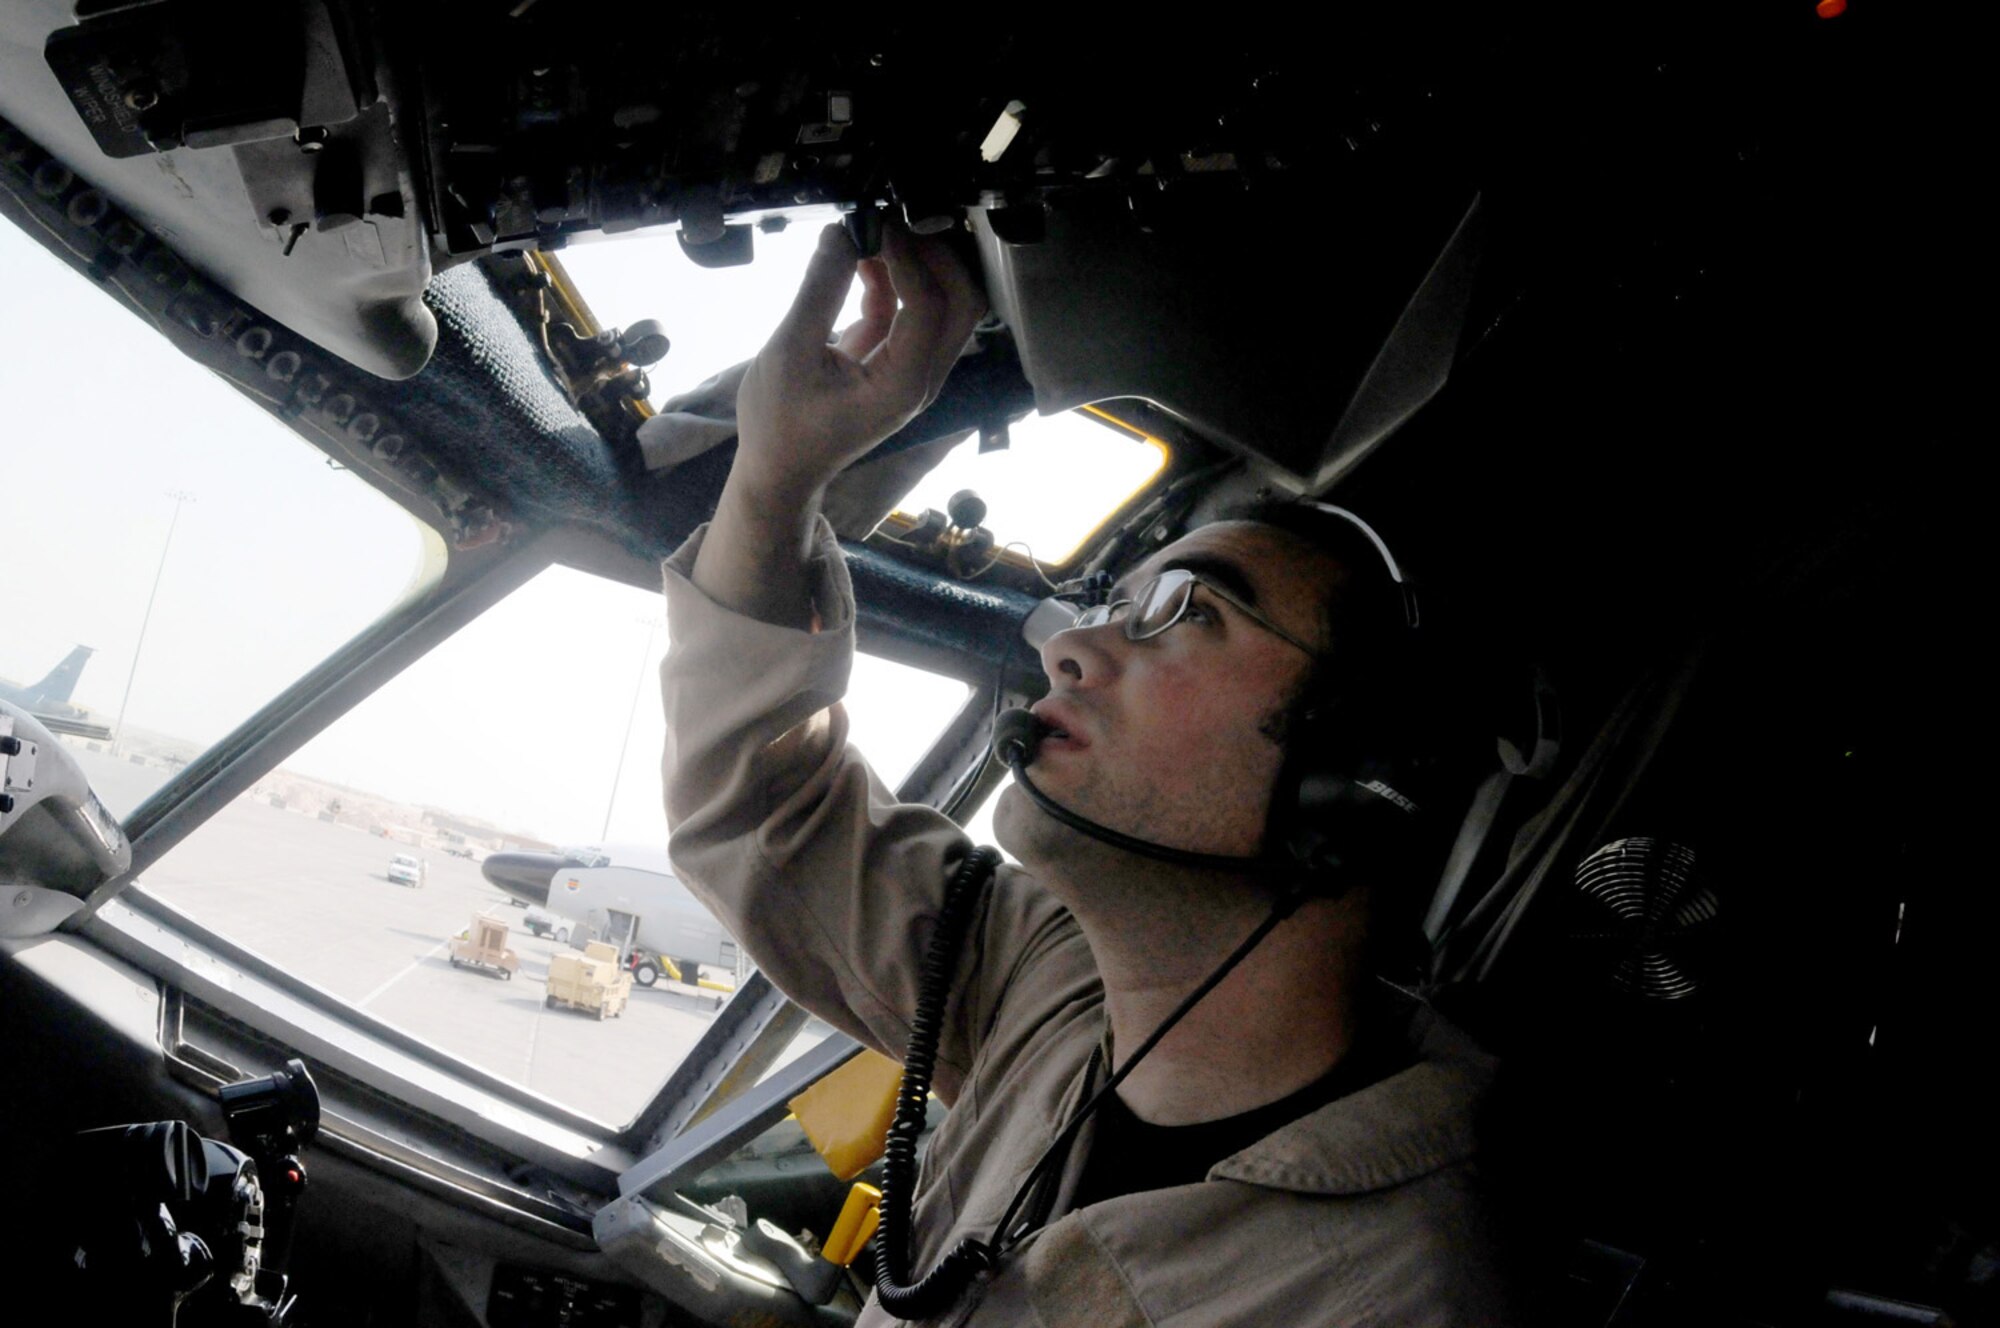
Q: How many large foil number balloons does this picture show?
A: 0